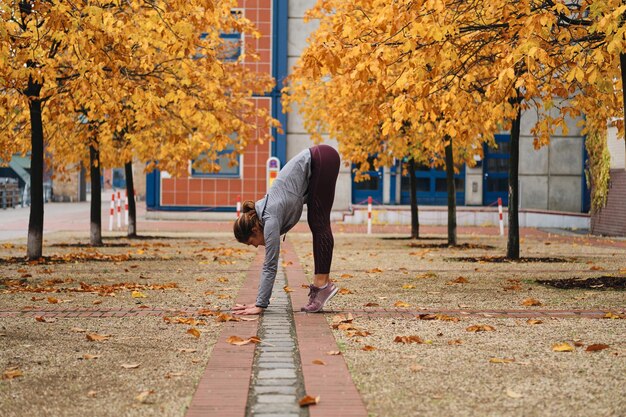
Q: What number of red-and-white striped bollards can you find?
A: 6